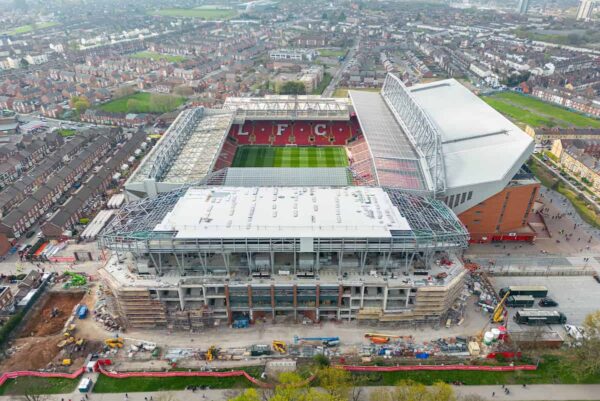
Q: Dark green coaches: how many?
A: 3